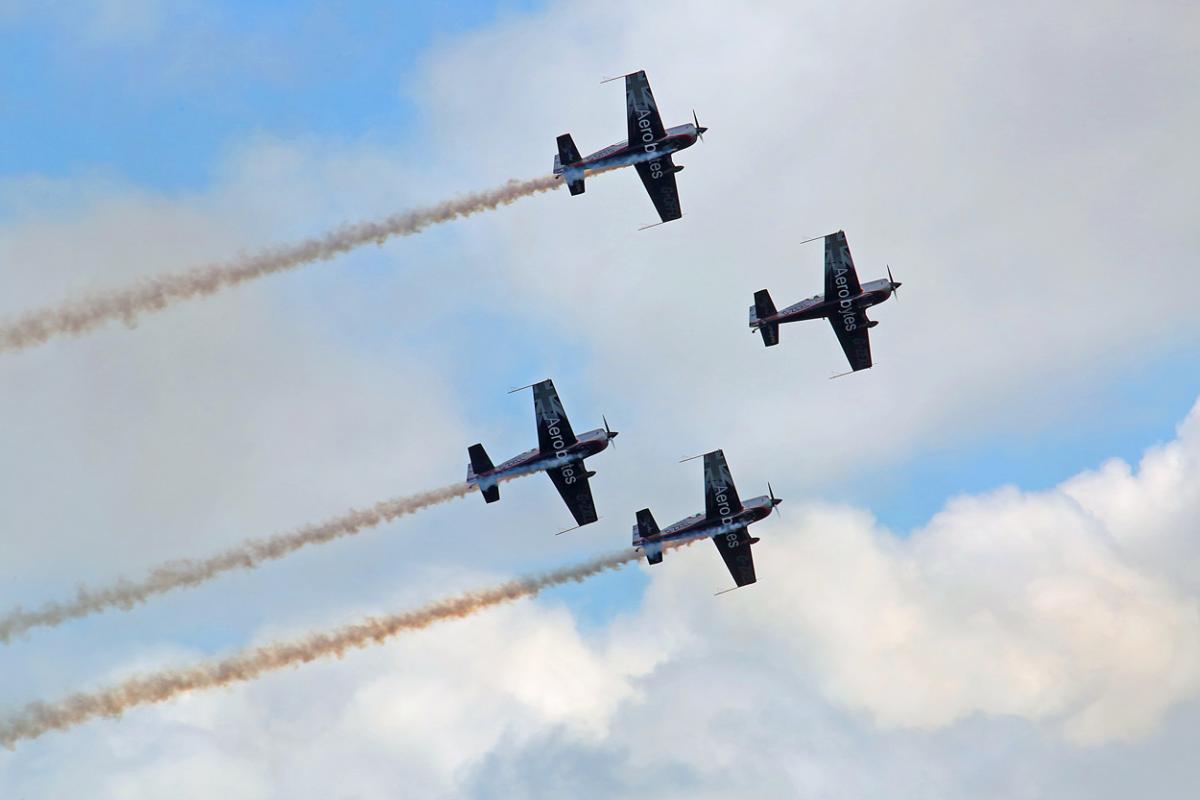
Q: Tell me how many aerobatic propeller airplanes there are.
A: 4